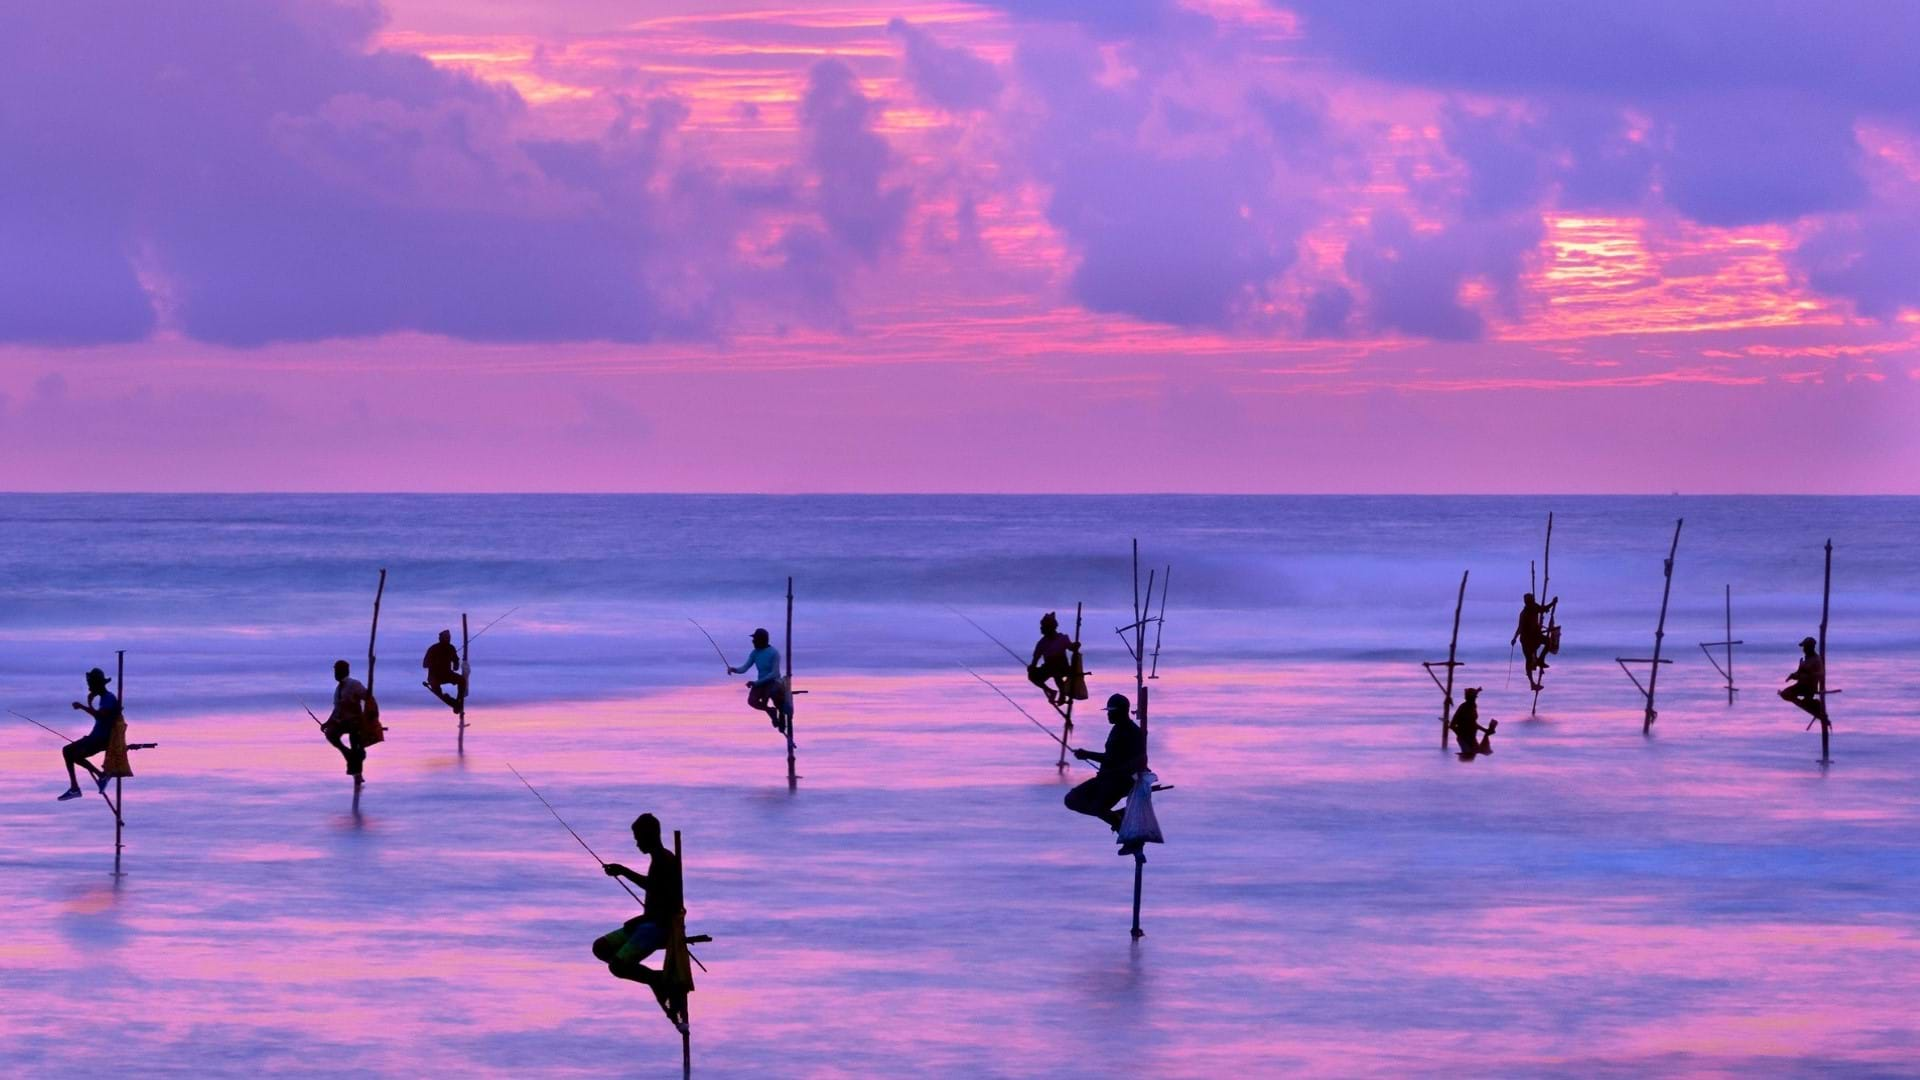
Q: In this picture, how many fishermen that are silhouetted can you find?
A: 10